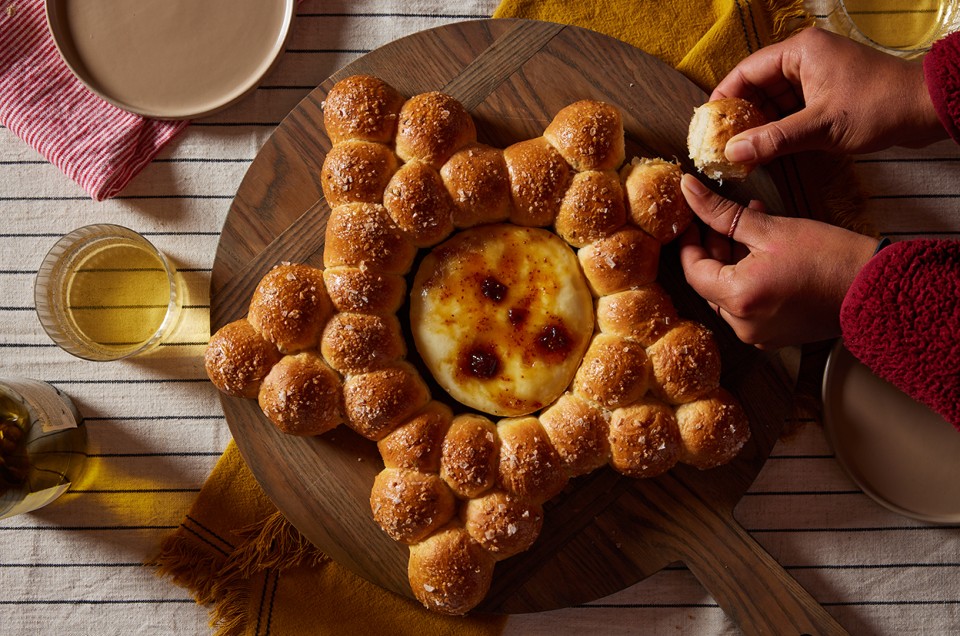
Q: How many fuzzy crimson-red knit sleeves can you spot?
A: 2